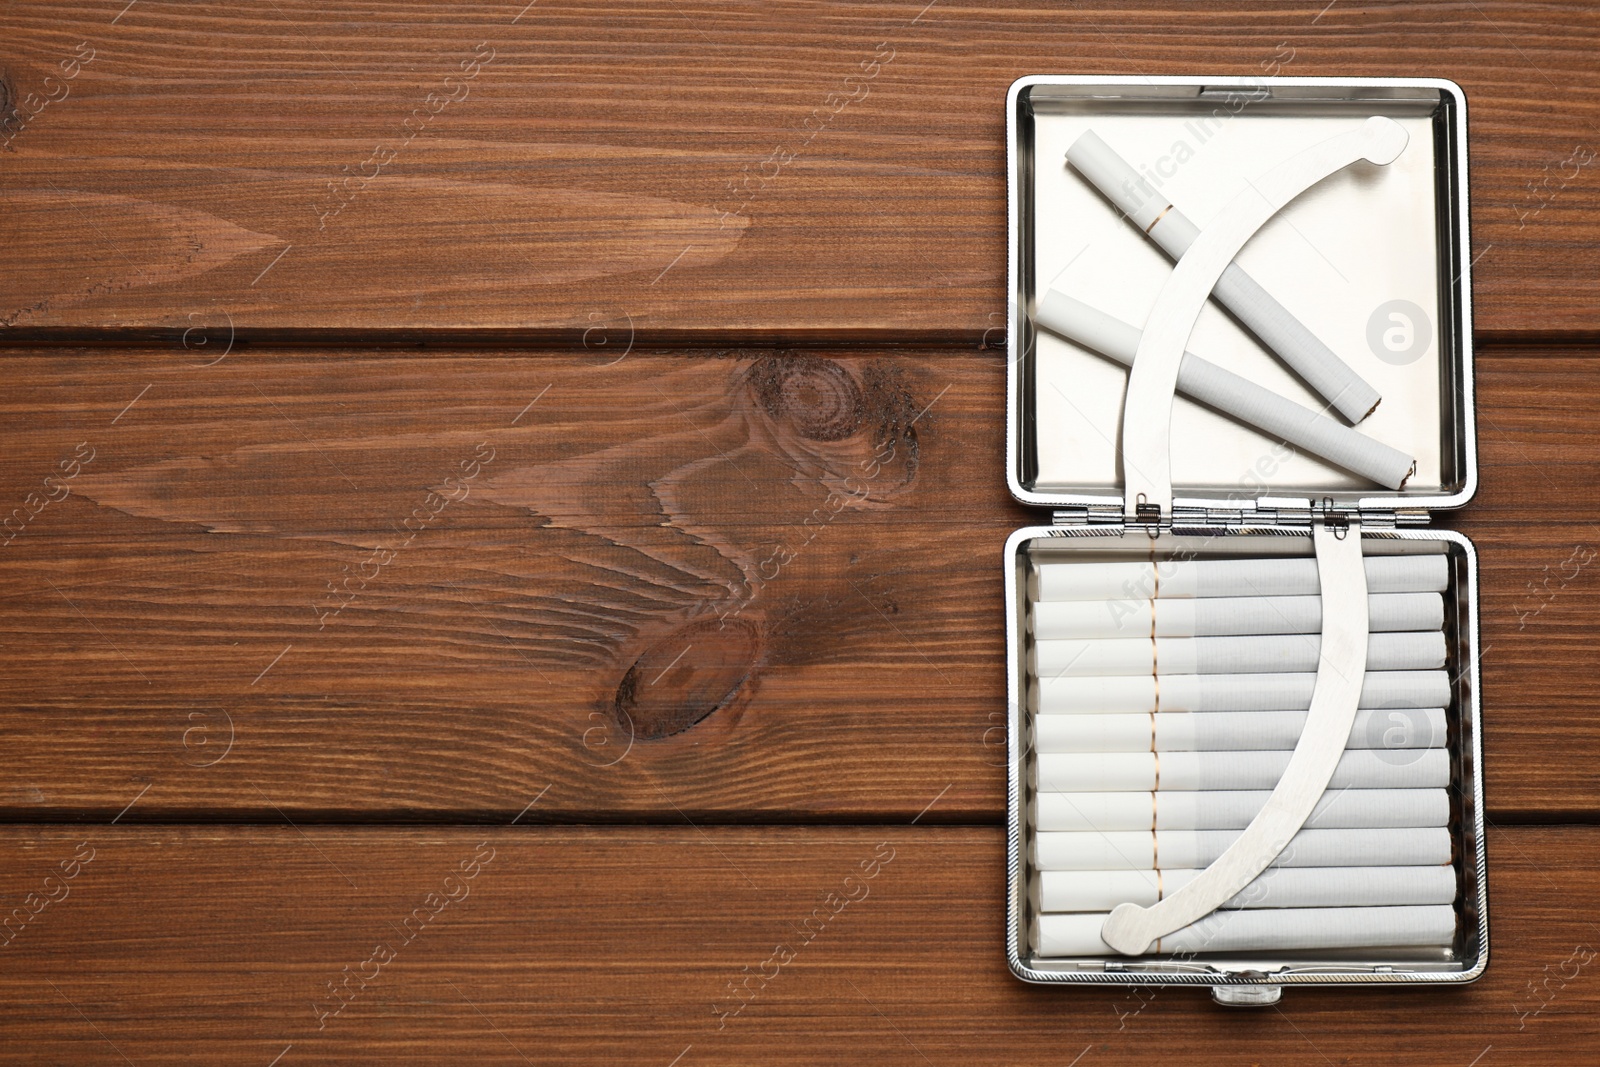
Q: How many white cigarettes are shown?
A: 12